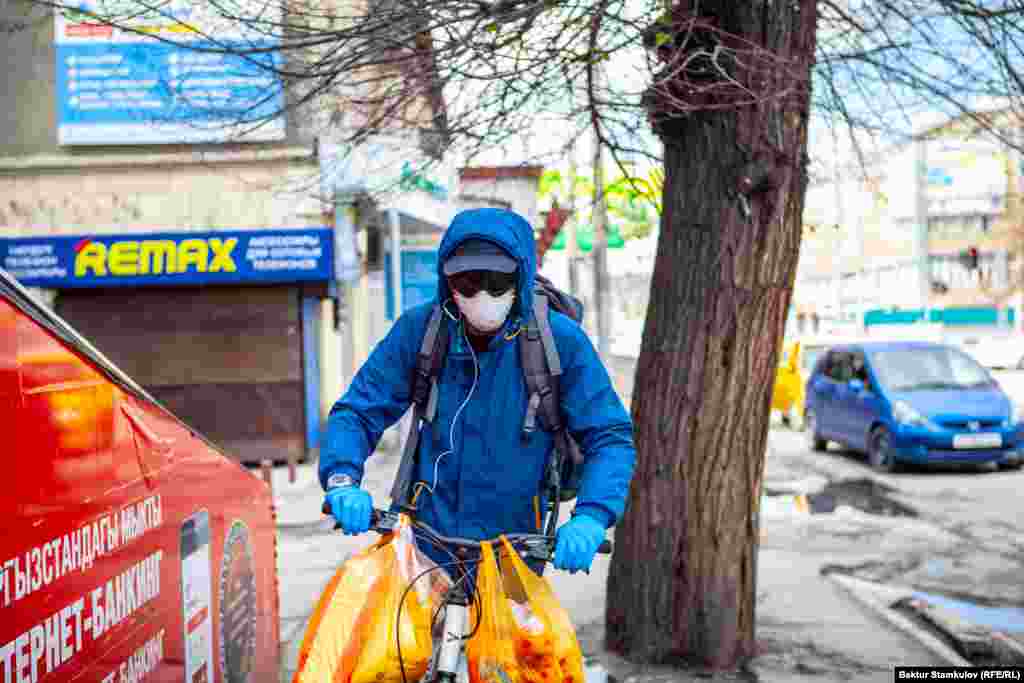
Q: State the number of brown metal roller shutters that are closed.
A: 1